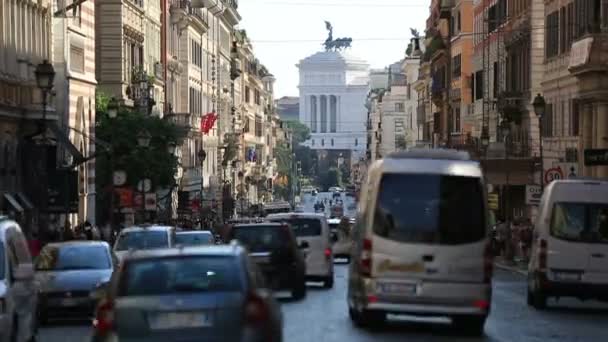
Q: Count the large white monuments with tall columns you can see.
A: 1